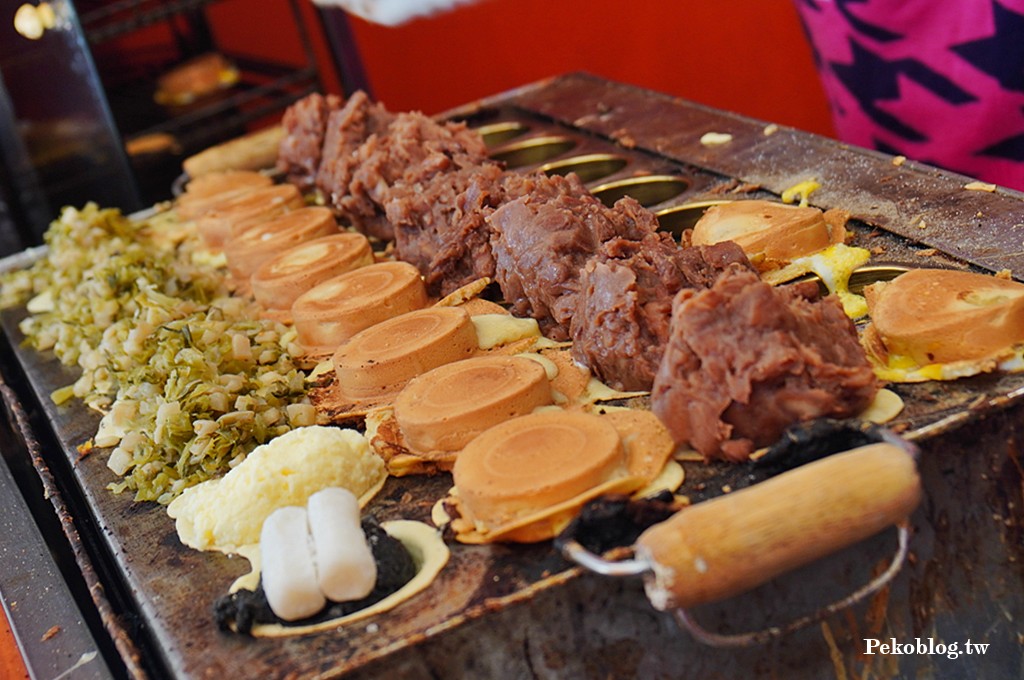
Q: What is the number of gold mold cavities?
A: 6